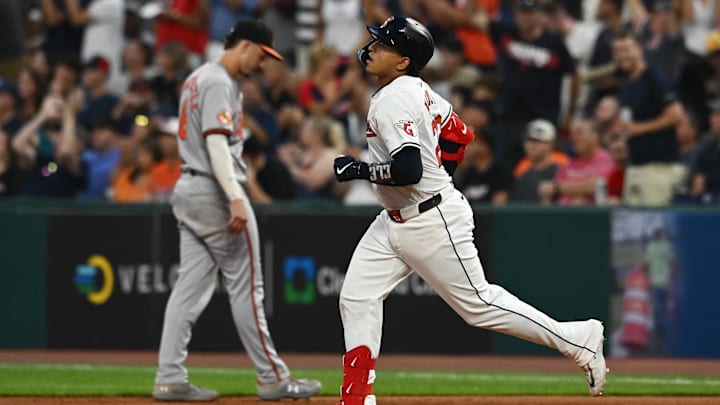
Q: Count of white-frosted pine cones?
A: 0